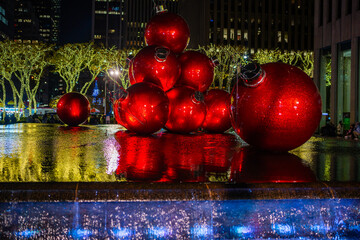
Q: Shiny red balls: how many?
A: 8